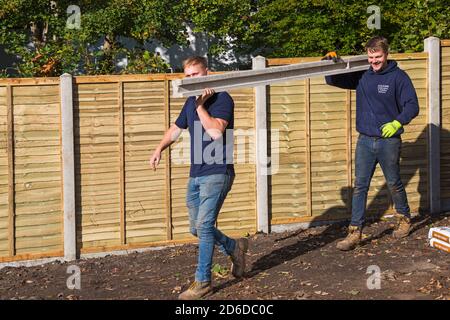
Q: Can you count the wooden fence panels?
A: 4